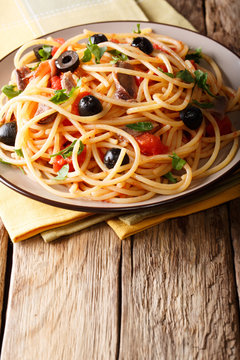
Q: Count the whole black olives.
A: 6